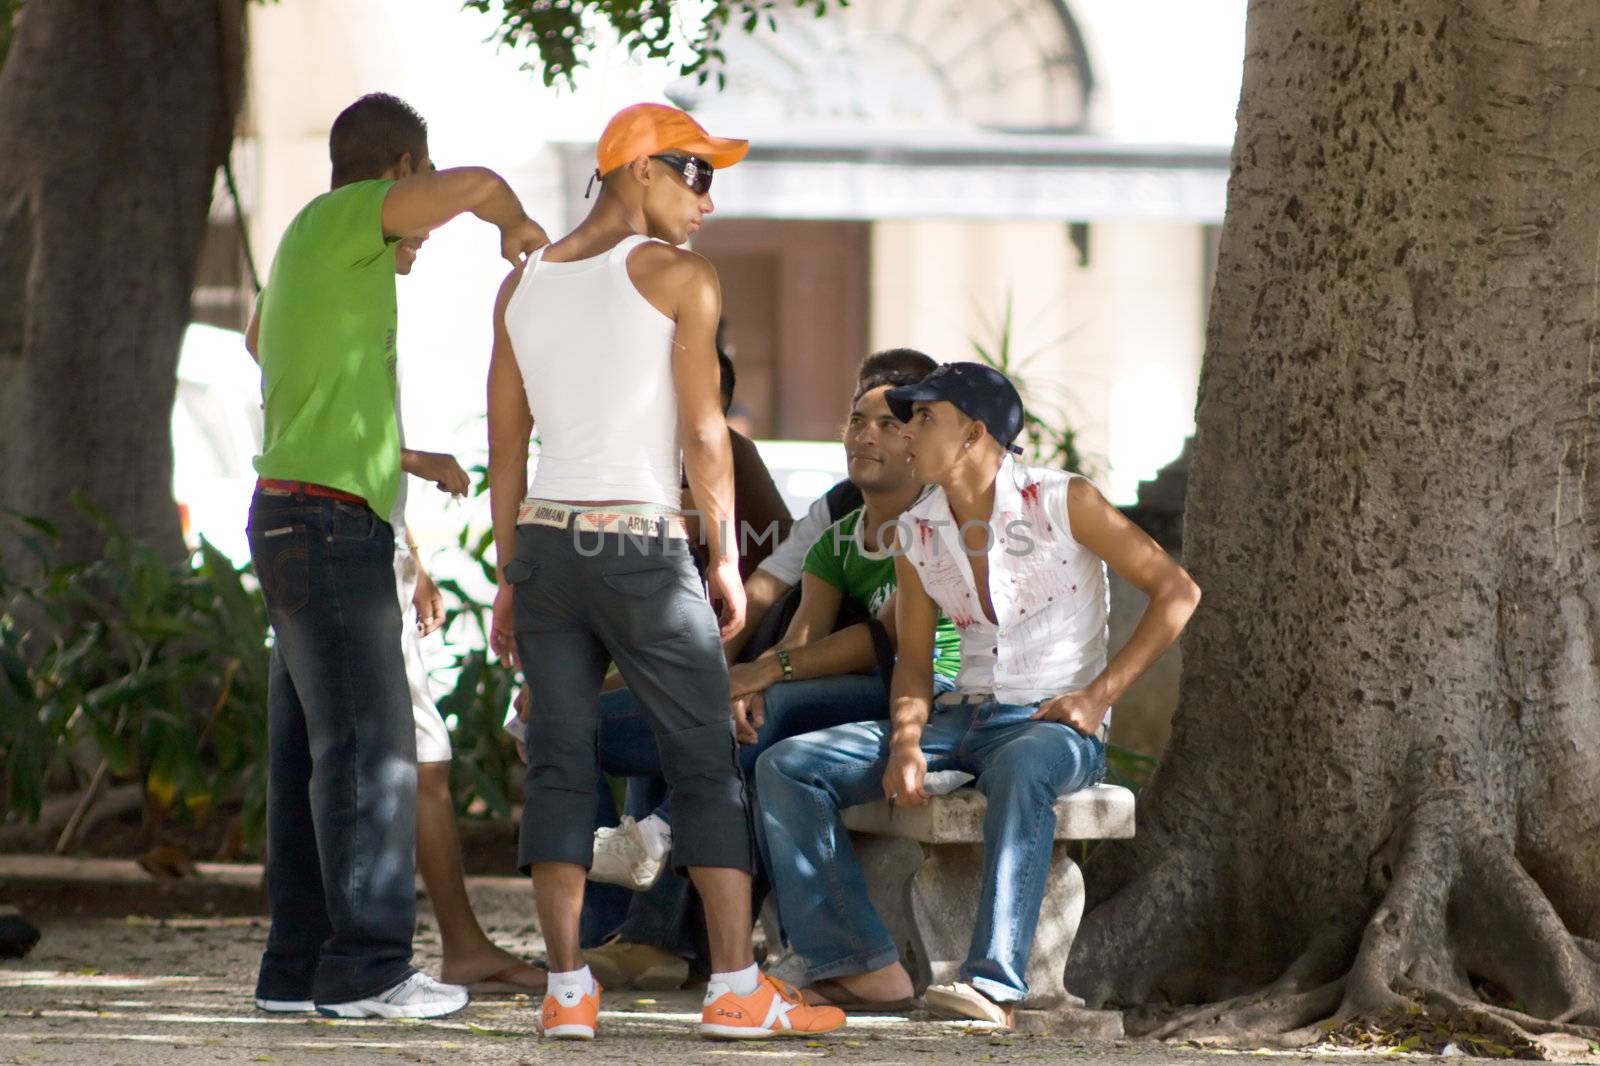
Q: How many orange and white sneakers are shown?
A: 2